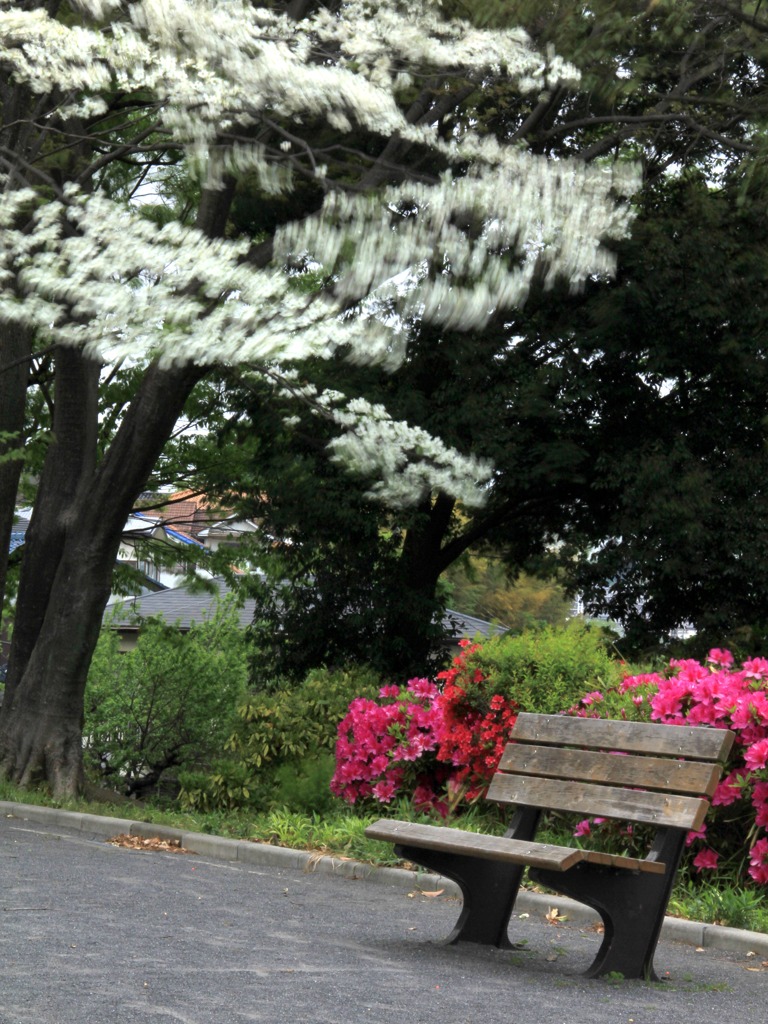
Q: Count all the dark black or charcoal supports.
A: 2